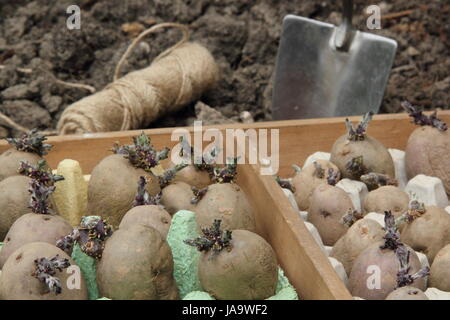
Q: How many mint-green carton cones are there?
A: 2